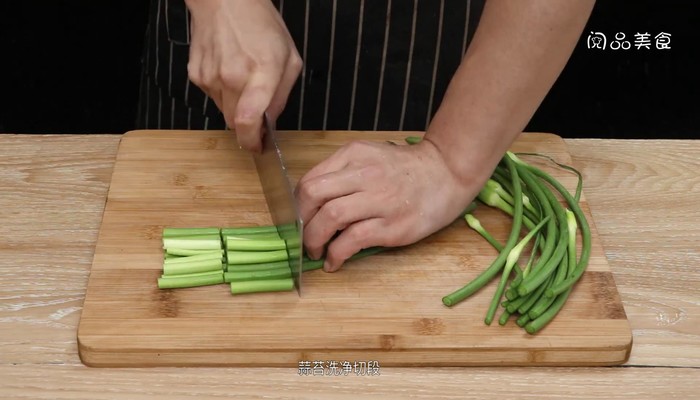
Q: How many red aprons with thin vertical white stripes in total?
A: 0